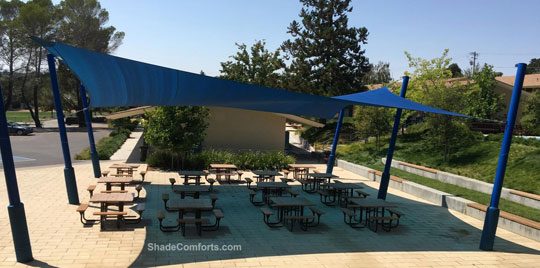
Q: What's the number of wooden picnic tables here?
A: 14